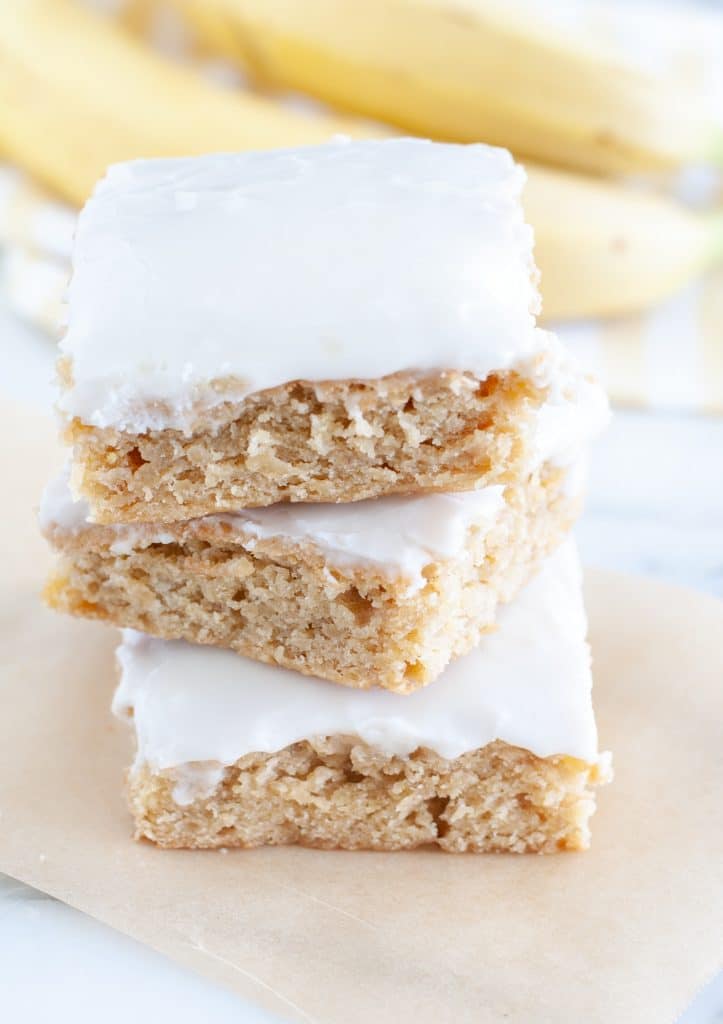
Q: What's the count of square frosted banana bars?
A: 3